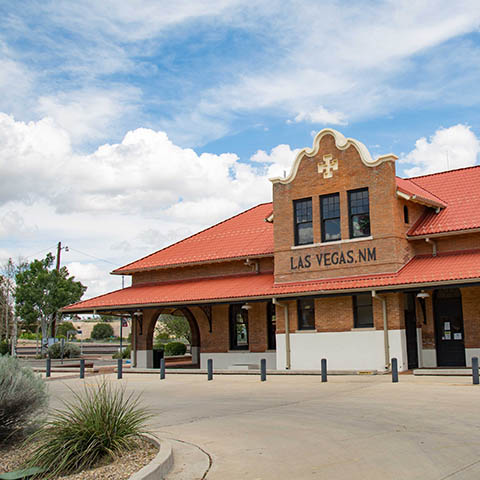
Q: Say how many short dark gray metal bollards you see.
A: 9